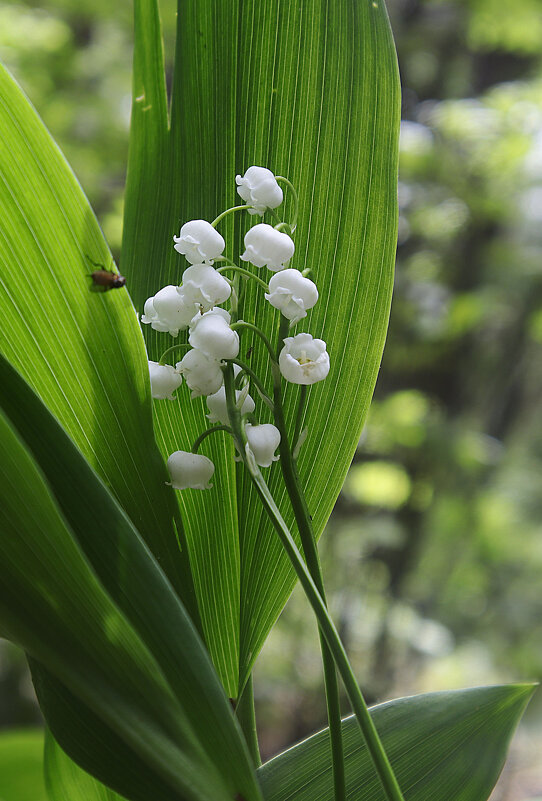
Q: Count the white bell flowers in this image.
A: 13